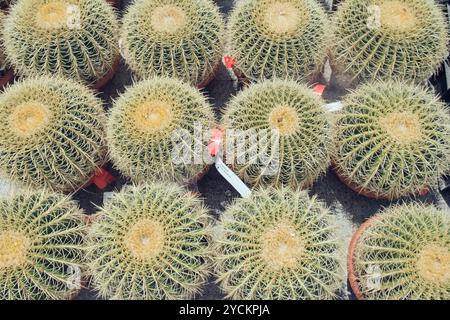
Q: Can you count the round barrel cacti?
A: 12